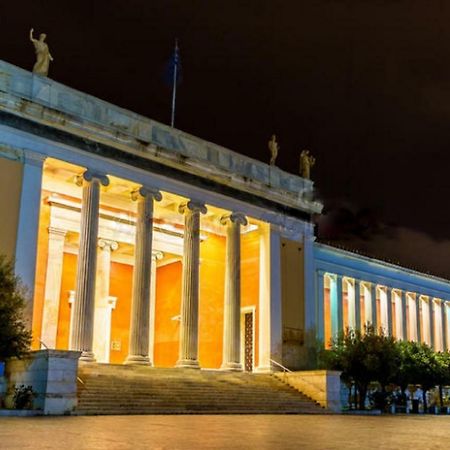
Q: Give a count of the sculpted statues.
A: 3